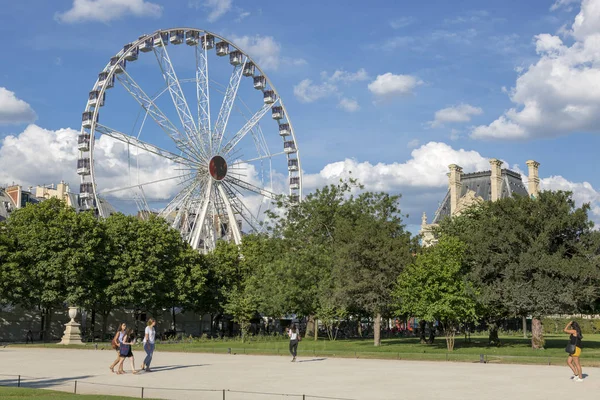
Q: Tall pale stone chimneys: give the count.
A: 3